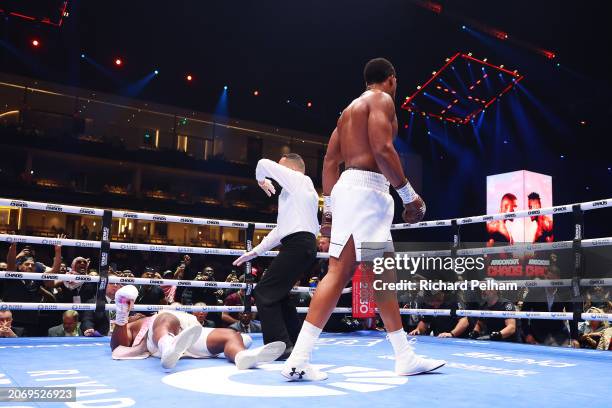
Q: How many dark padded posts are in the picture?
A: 4